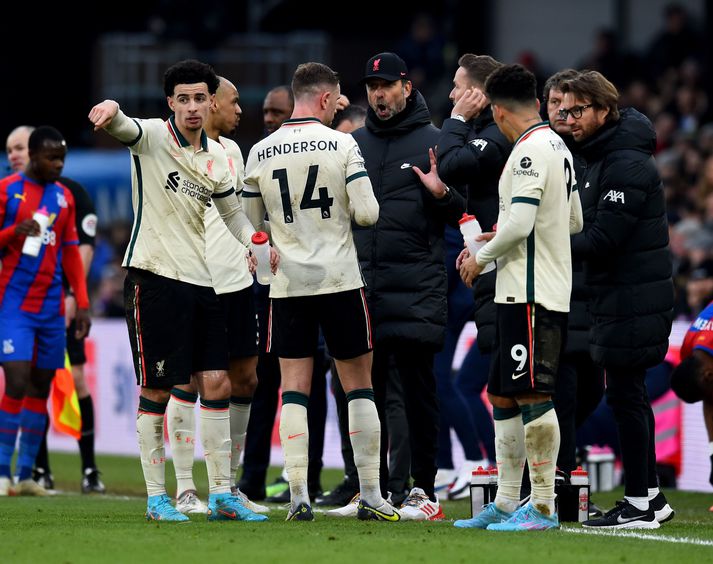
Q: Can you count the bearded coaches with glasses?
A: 1